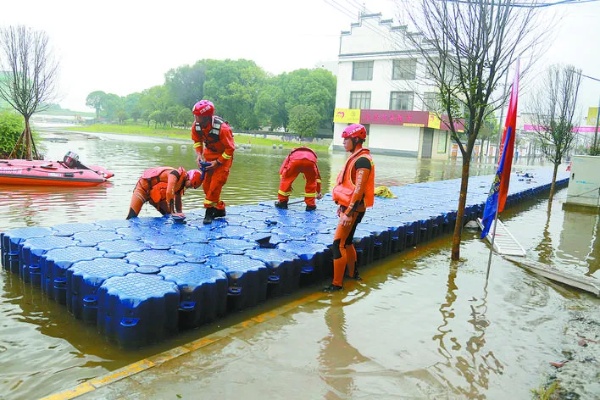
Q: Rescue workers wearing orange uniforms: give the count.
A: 4